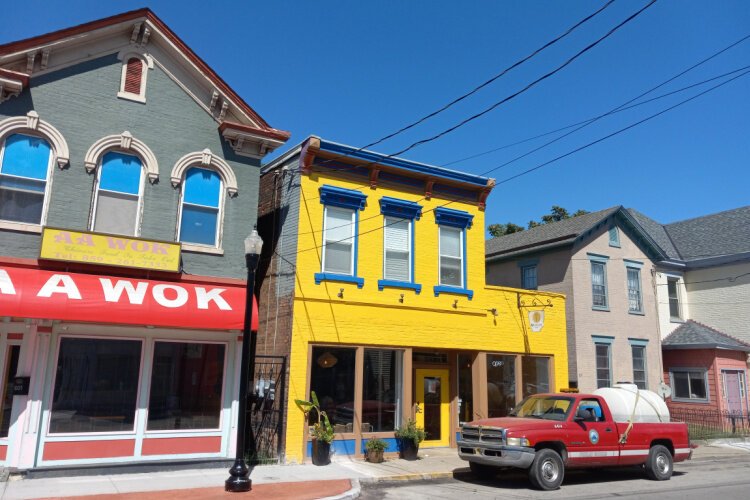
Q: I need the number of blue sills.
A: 3